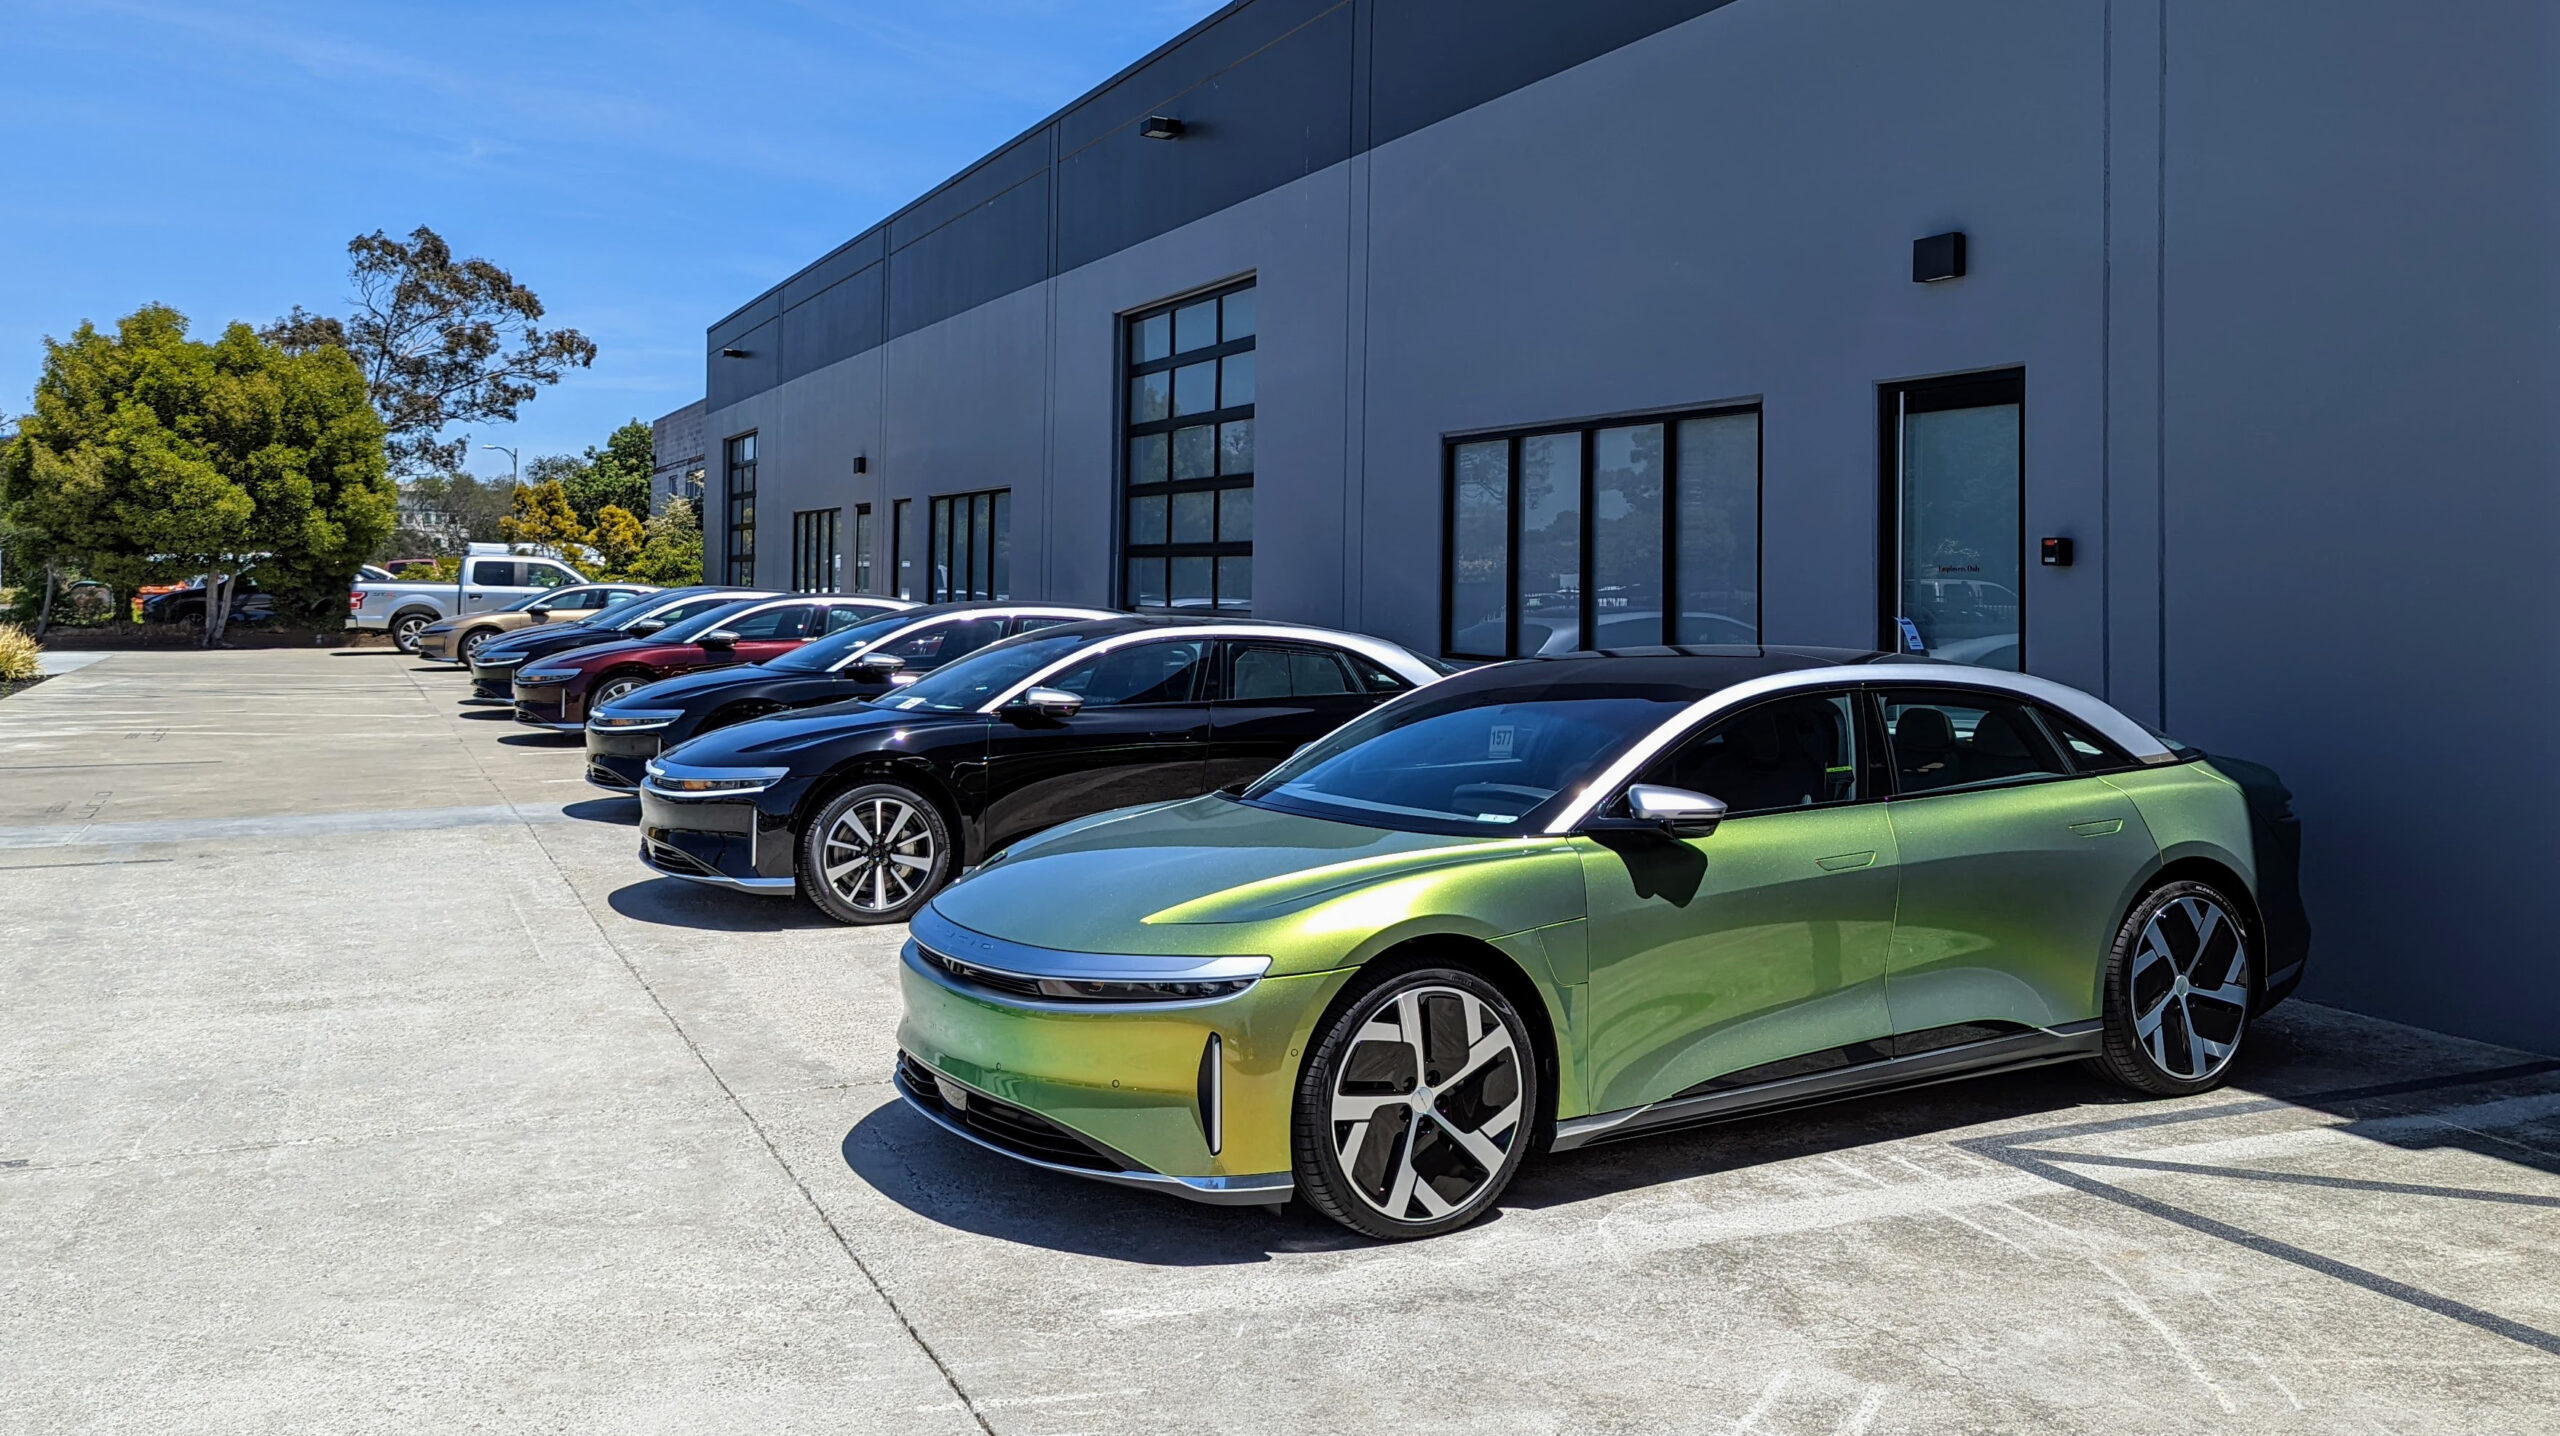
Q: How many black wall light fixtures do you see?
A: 4